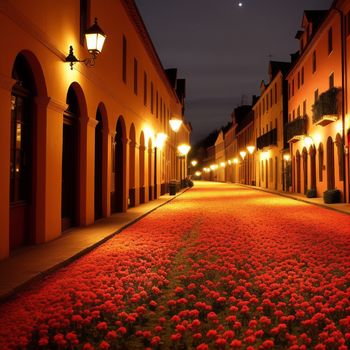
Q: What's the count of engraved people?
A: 0